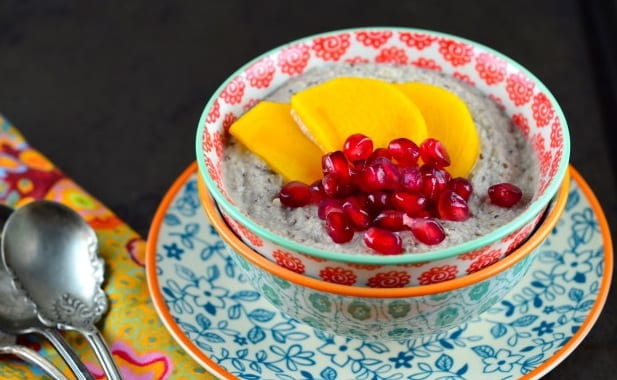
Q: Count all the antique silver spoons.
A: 3